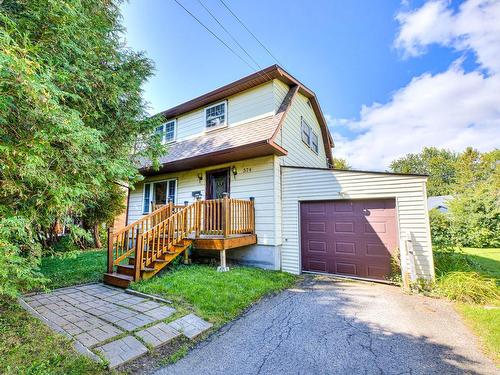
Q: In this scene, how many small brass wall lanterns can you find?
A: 2